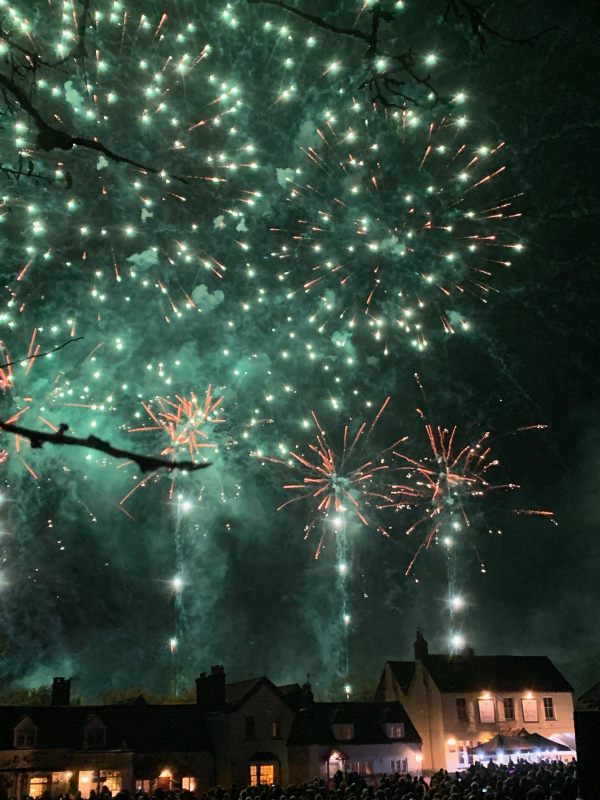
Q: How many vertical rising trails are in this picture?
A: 3